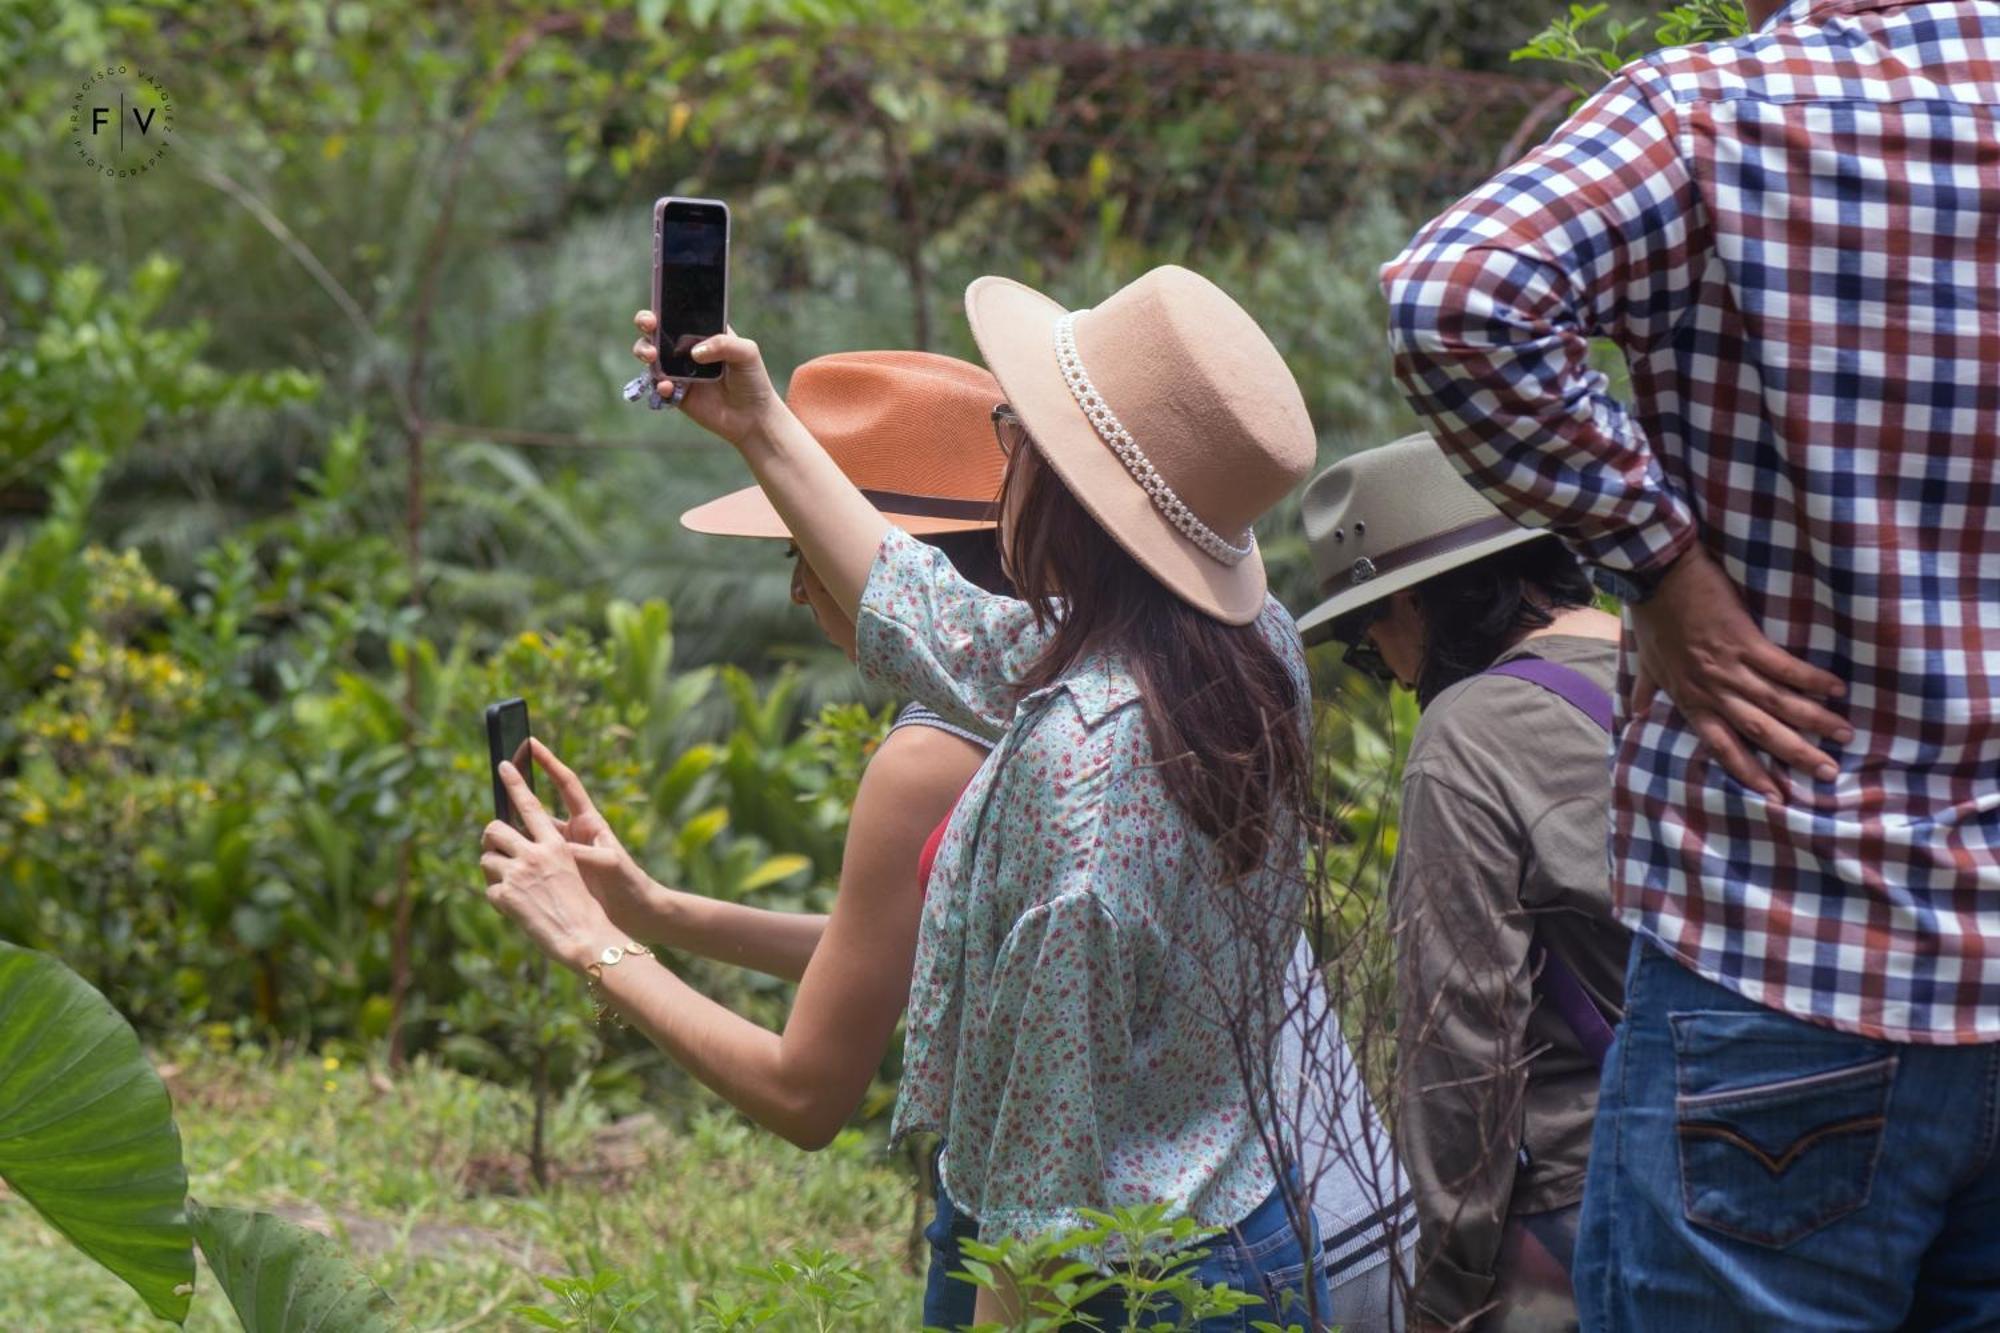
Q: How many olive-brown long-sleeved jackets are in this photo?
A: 1